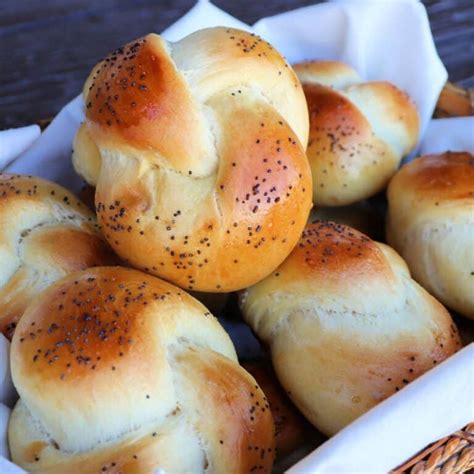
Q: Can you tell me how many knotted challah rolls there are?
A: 6